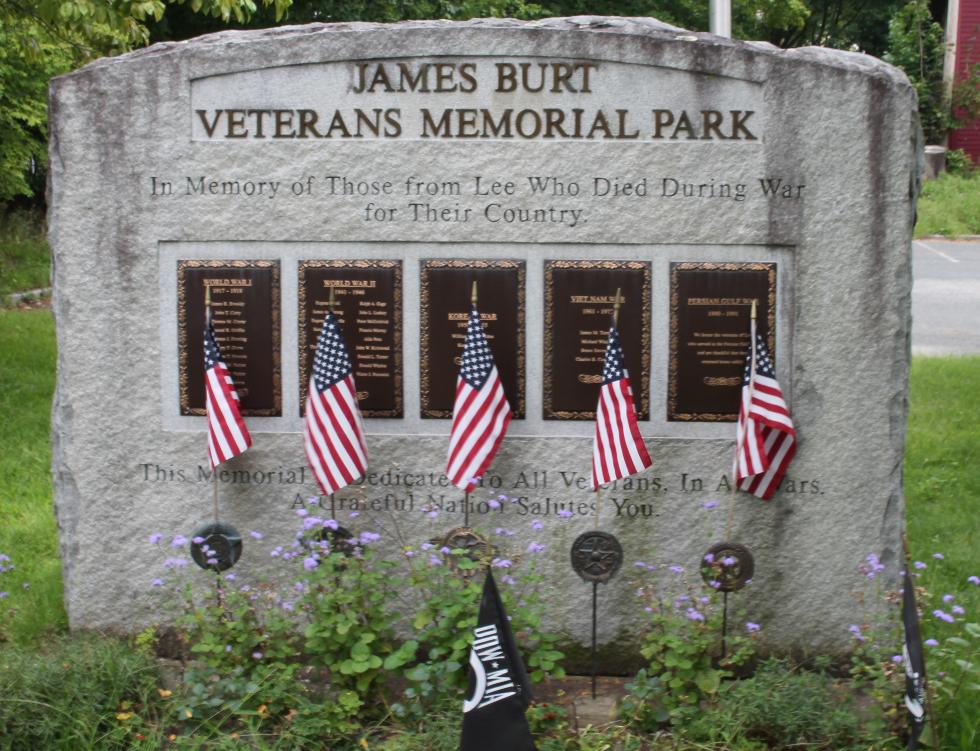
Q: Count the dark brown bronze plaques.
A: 5